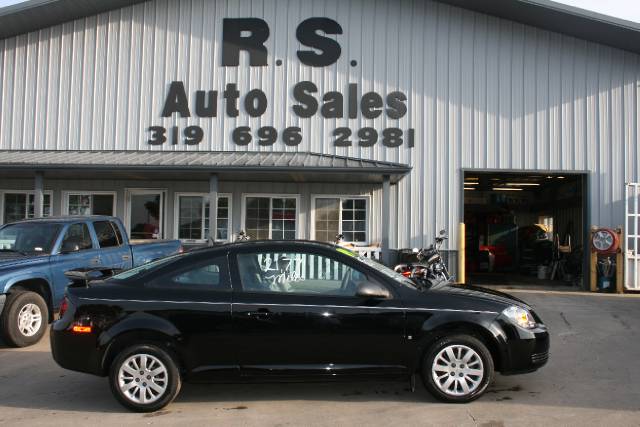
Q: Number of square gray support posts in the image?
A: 3